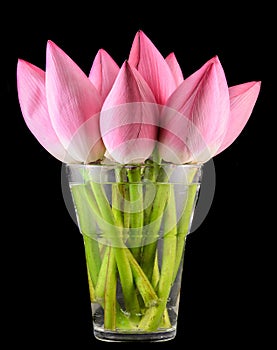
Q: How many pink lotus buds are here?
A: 8